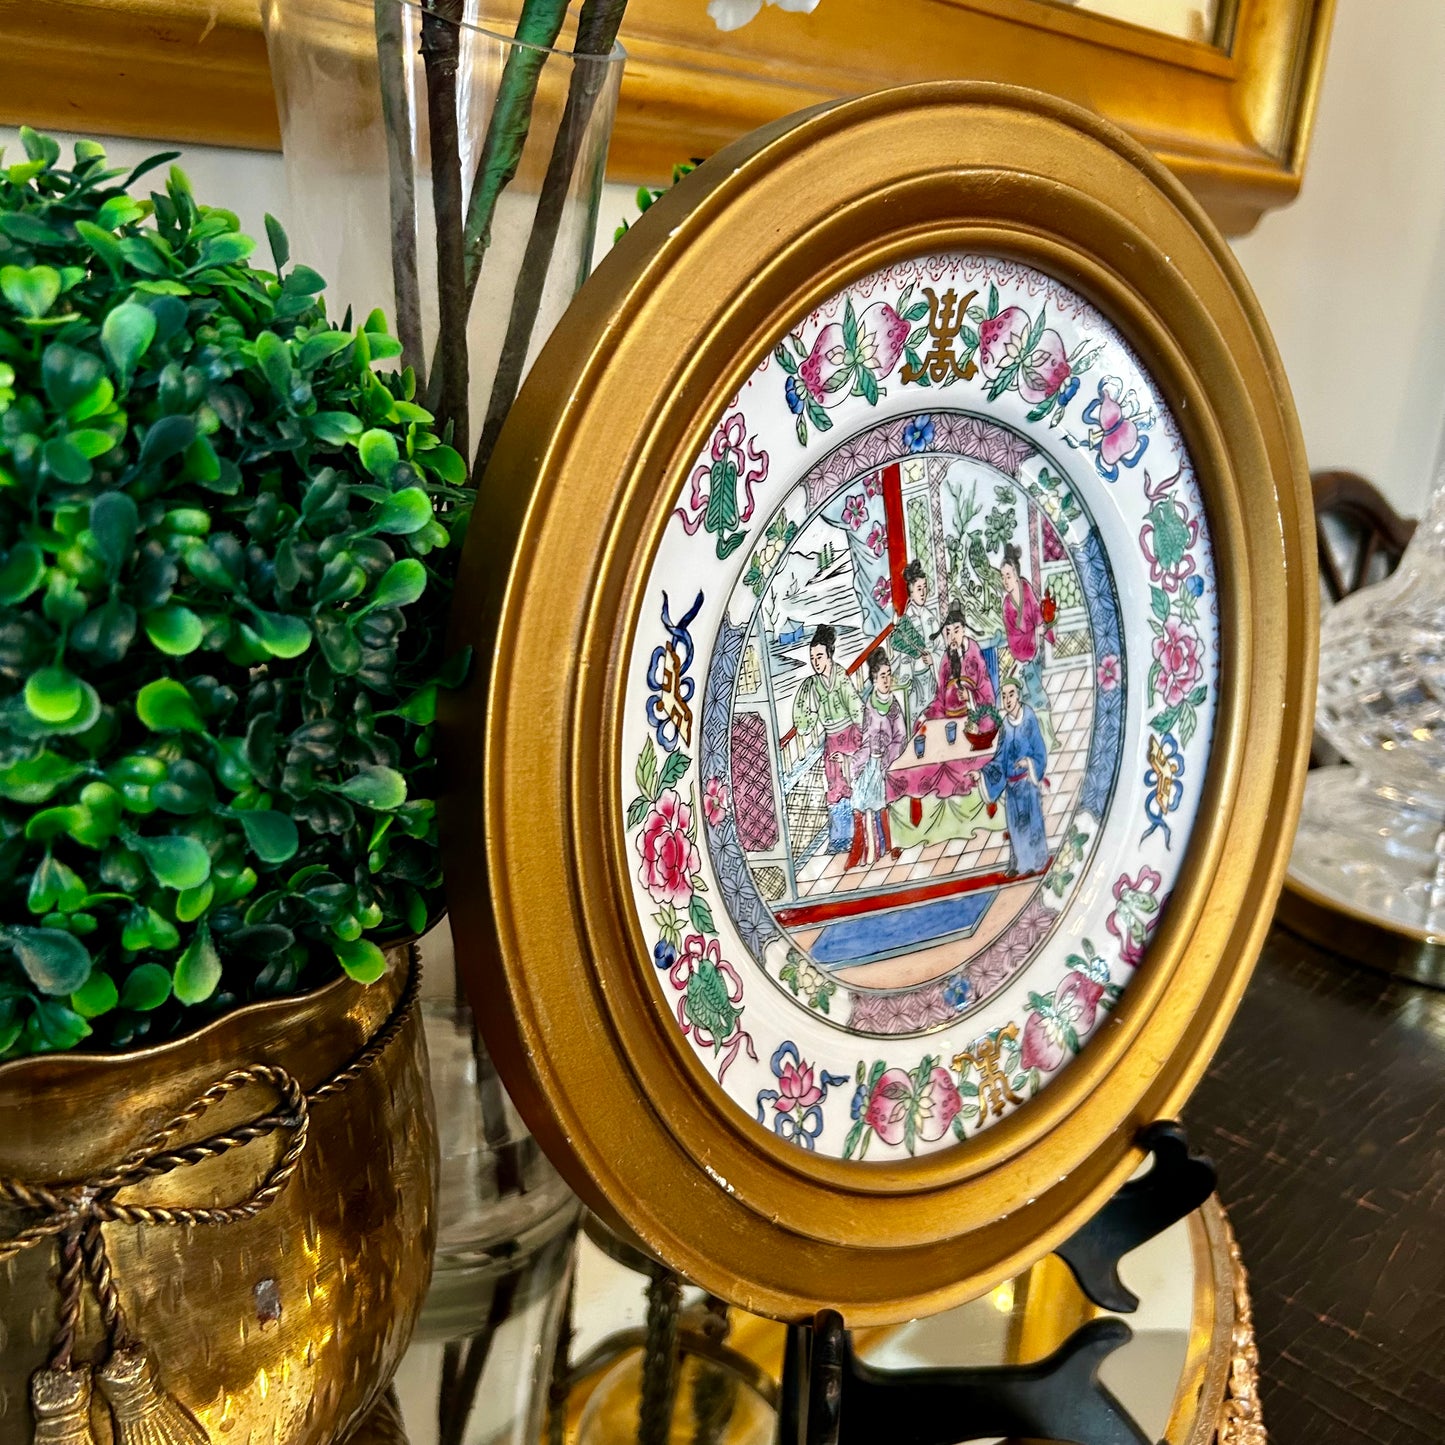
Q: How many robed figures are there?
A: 6